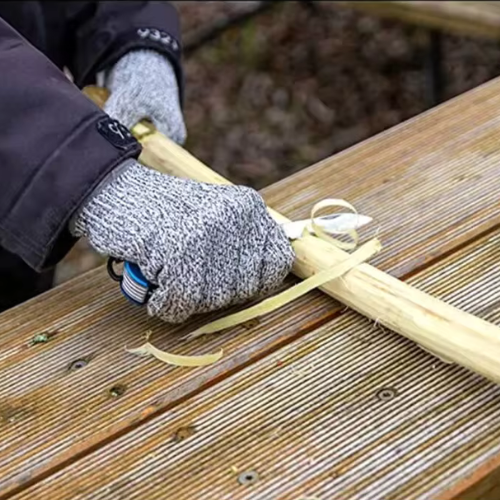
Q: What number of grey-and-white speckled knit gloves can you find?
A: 2